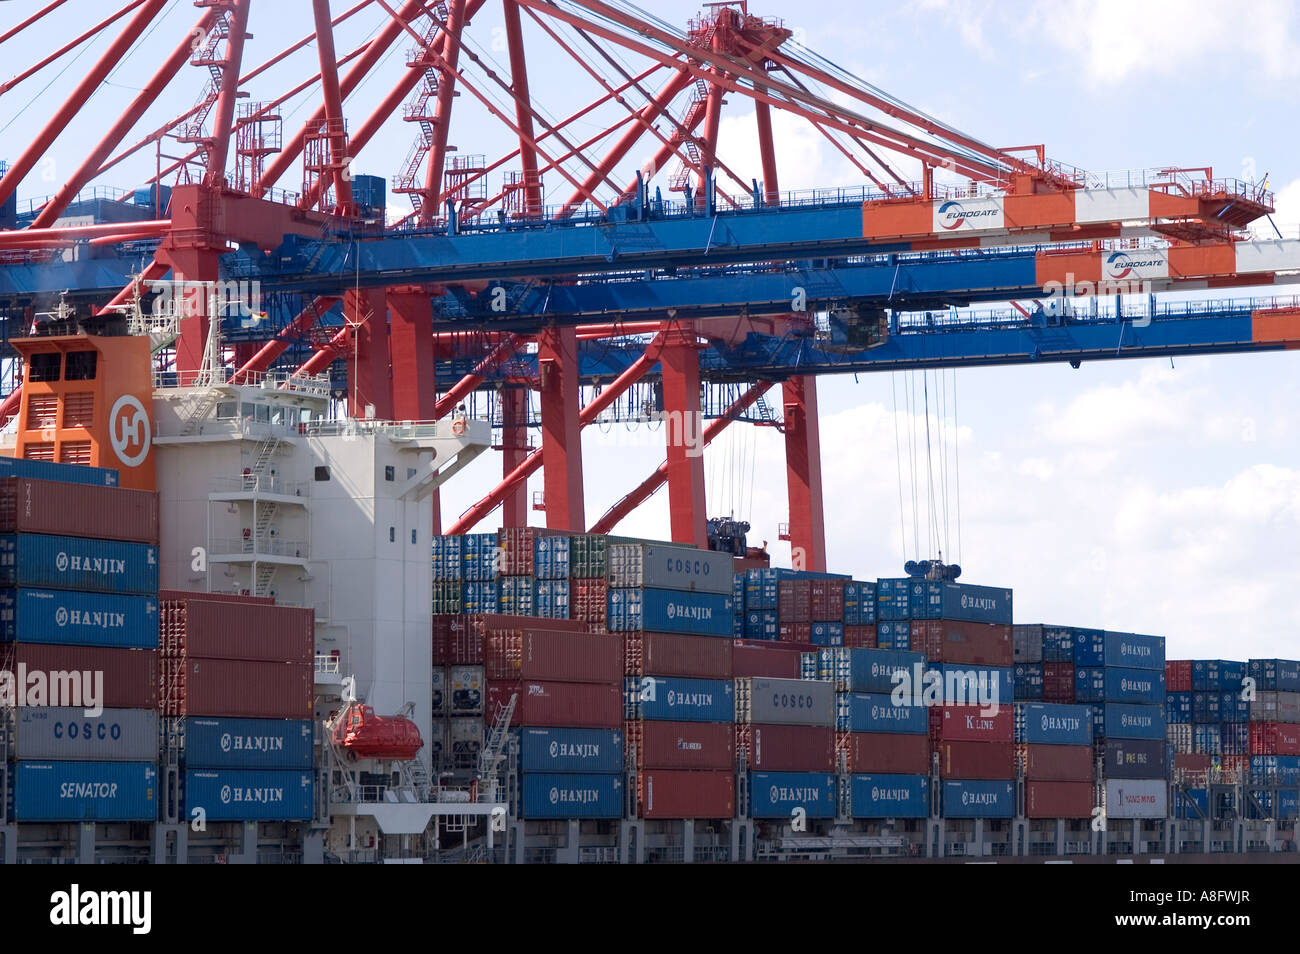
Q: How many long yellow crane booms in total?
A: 0